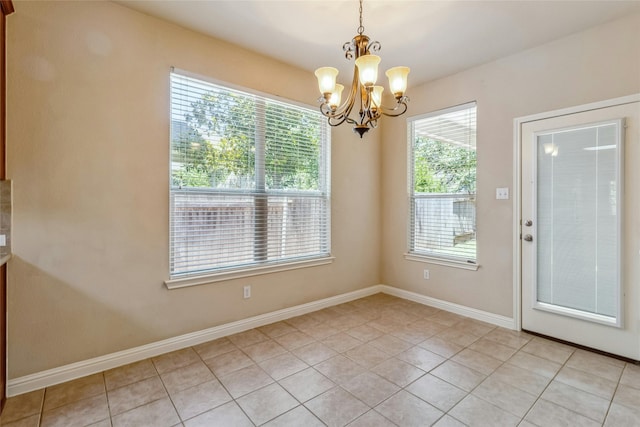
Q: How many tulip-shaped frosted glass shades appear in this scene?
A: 5